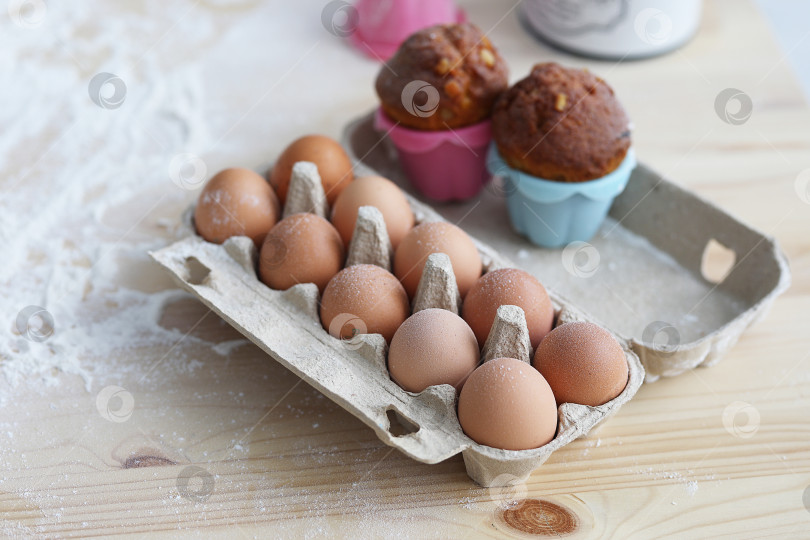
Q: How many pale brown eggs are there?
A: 10